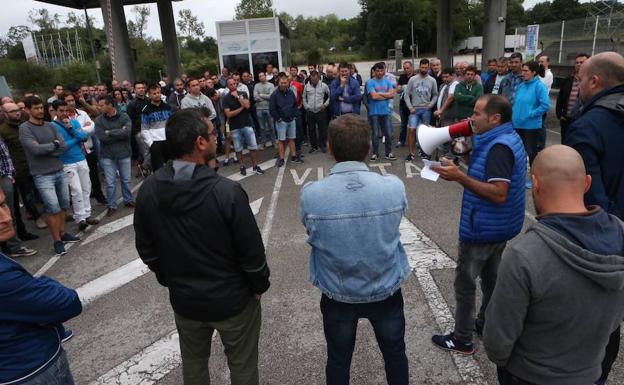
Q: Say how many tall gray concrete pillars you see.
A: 4